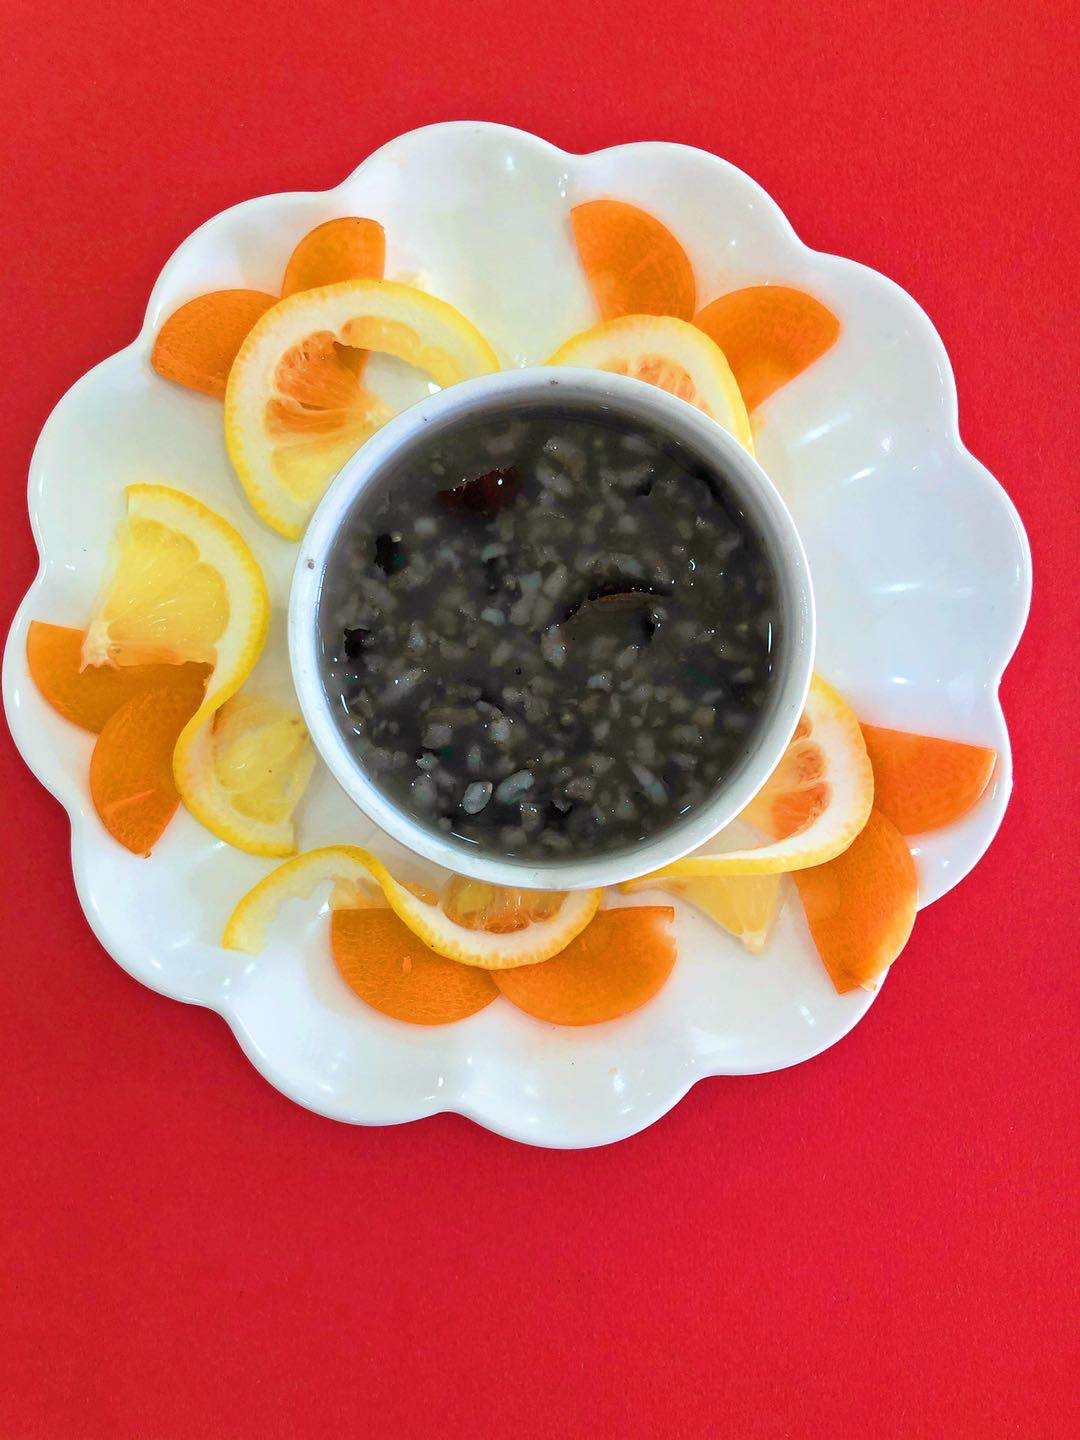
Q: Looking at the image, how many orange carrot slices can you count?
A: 10